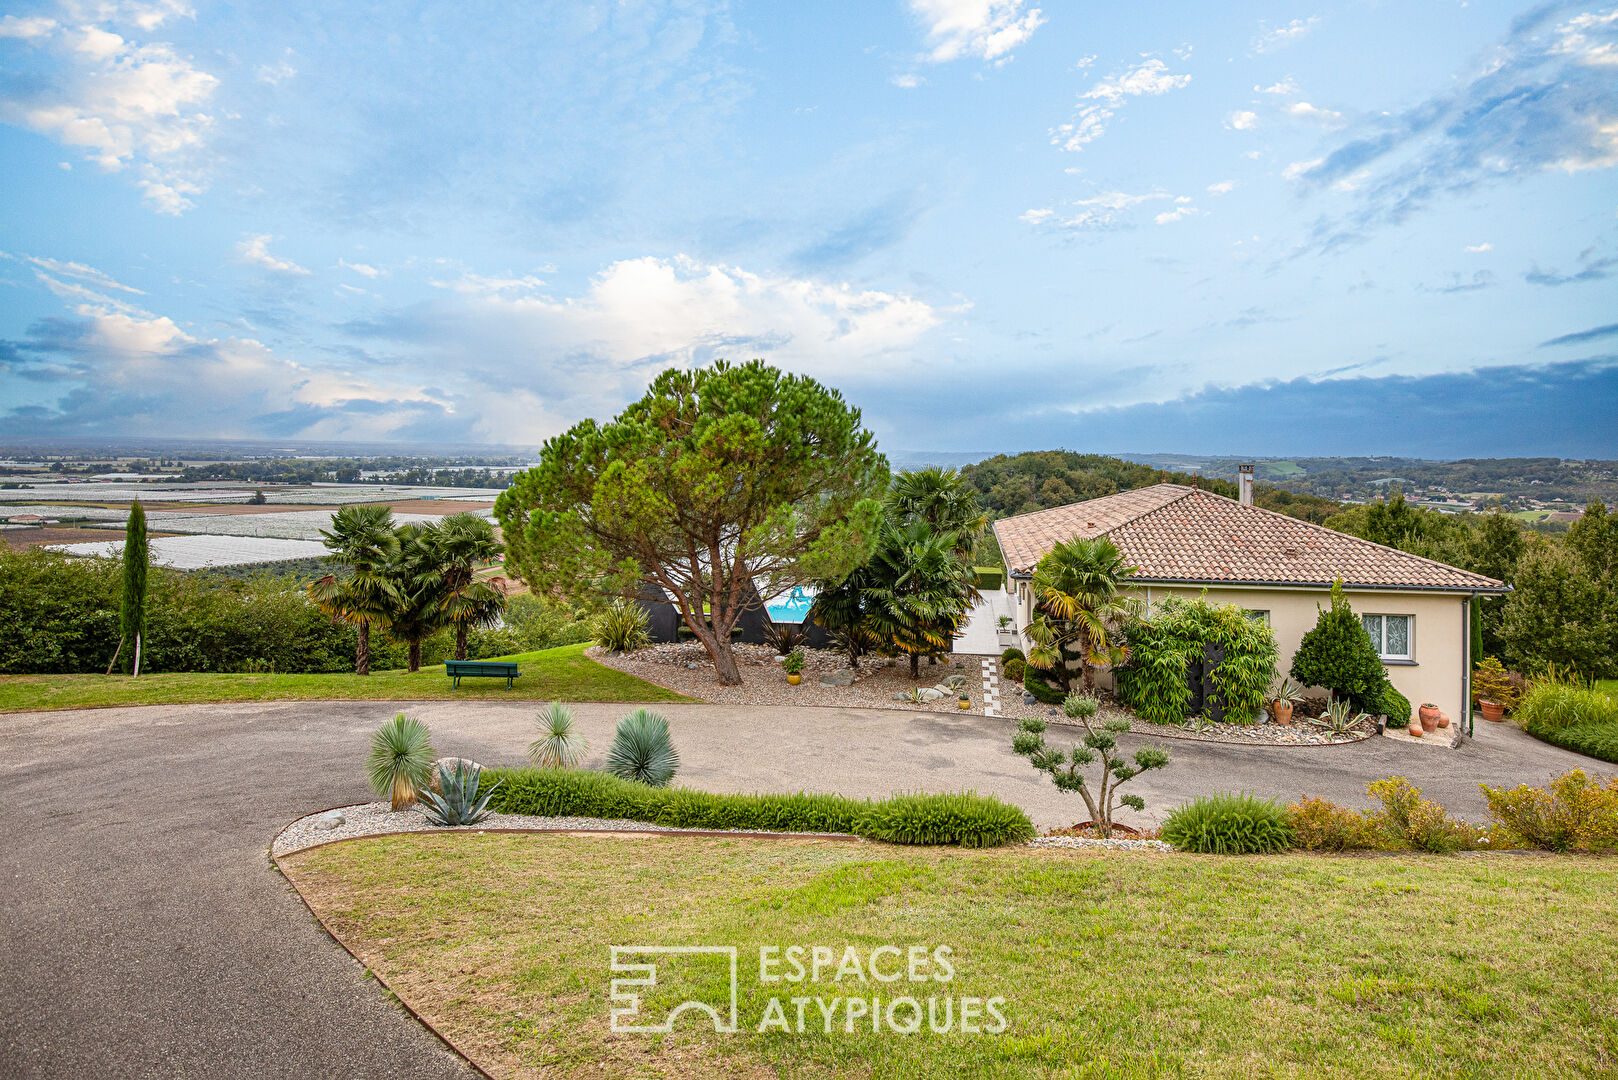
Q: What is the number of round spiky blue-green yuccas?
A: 3